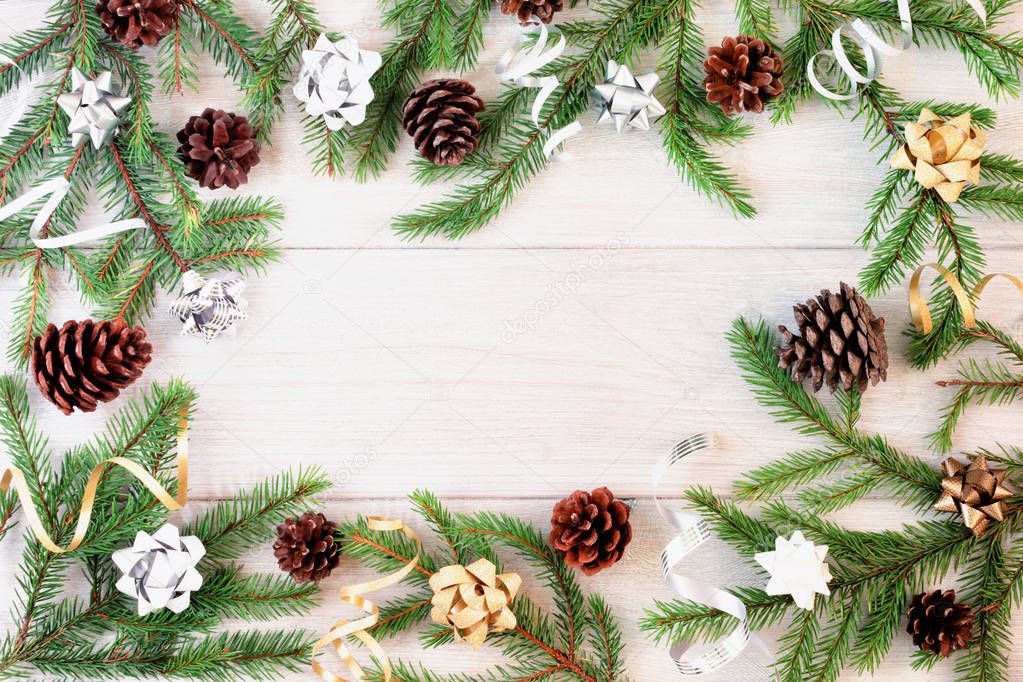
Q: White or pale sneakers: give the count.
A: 0